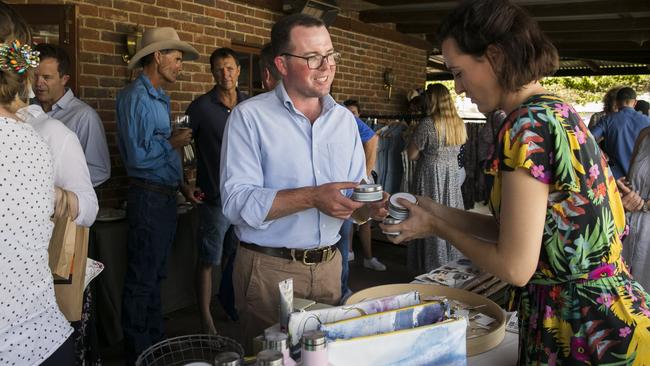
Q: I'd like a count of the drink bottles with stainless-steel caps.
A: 4